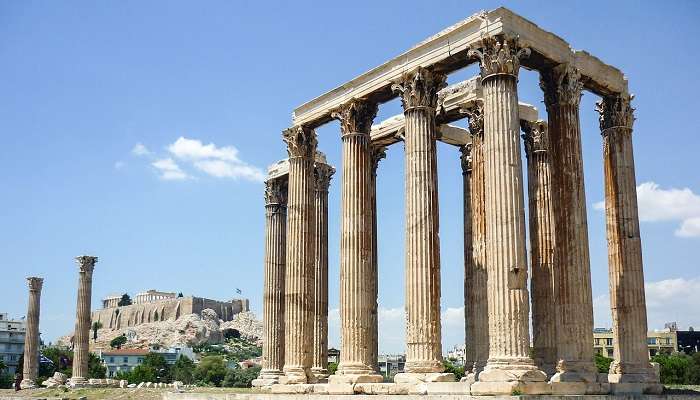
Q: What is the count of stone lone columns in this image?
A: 2